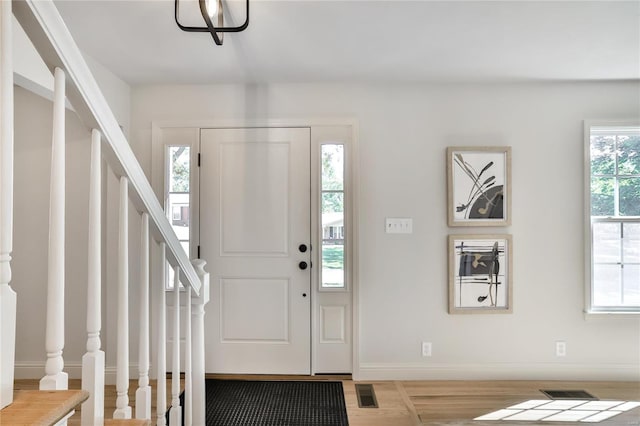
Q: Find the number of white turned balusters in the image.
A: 8